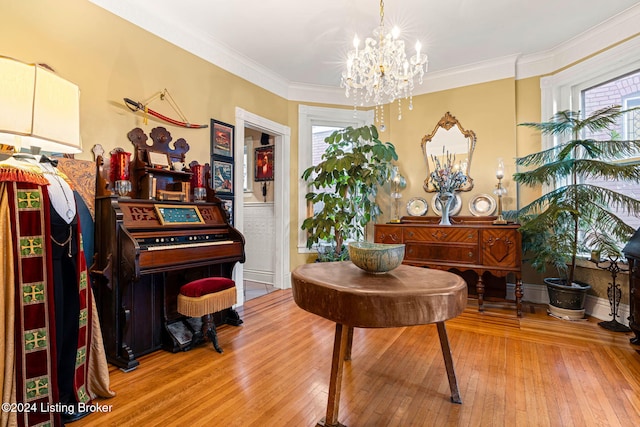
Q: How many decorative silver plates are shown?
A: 3